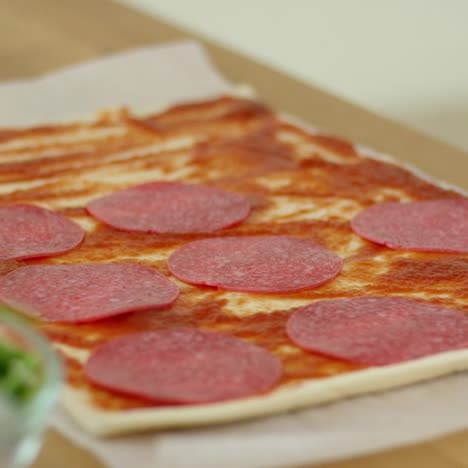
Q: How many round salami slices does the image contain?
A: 7